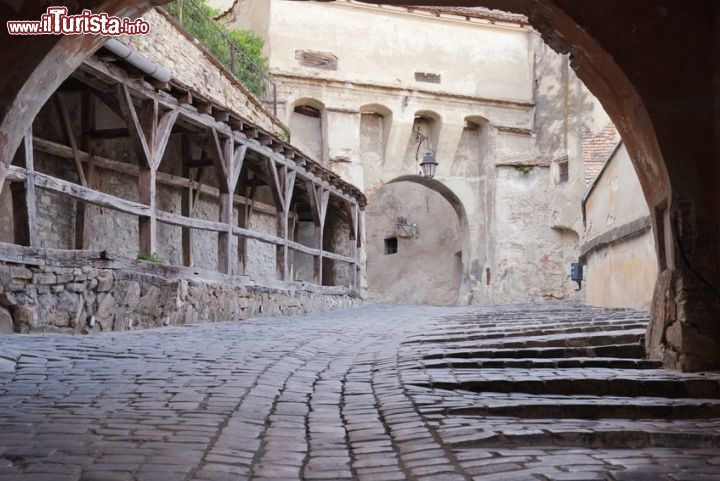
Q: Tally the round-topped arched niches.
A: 4